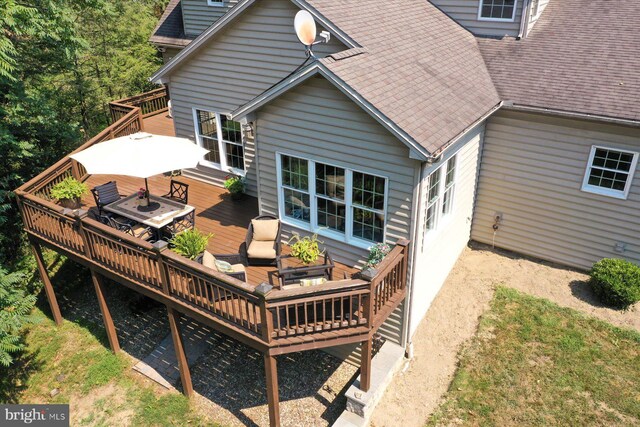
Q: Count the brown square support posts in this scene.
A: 5